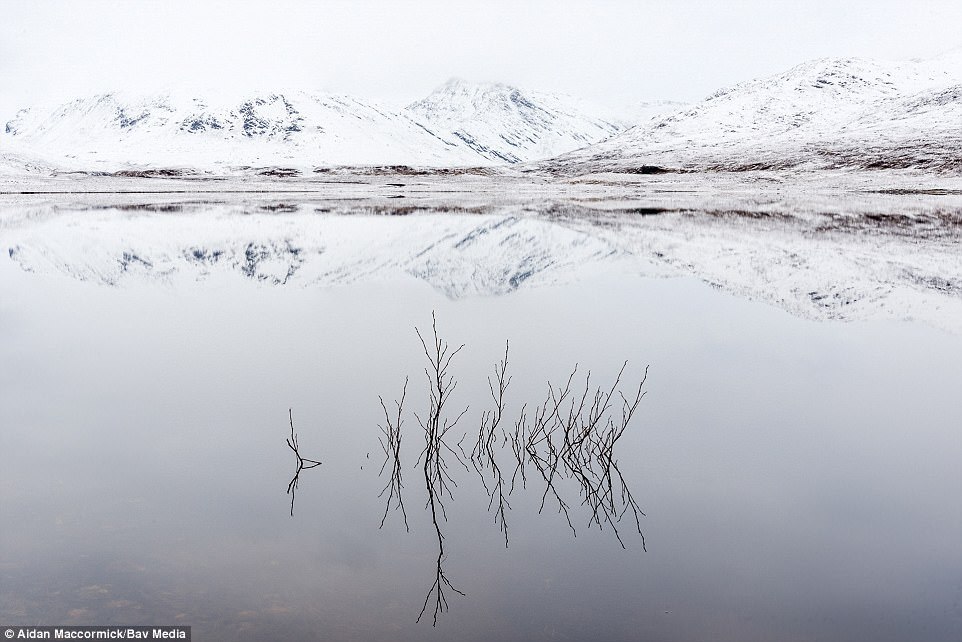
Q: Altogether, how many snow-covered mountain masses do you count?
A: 3